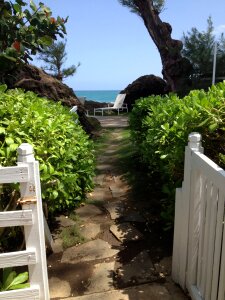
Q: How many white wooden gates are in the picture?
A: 2